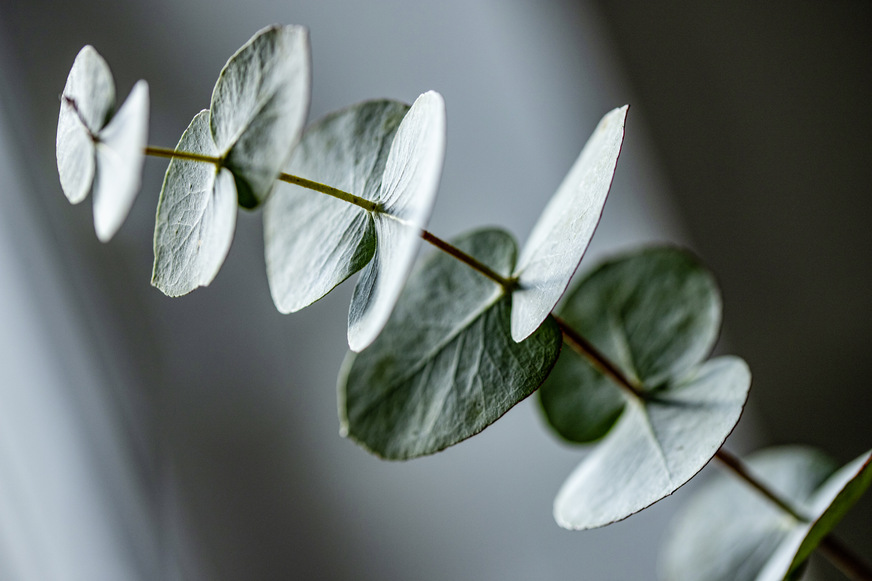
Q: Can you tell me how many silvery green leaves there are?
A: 12